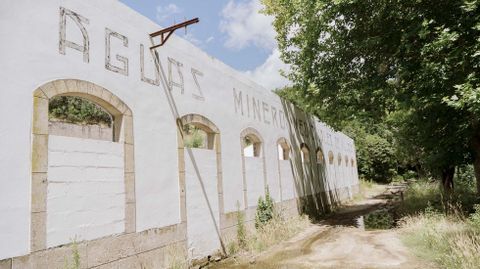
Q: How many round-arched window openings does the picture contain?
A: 10